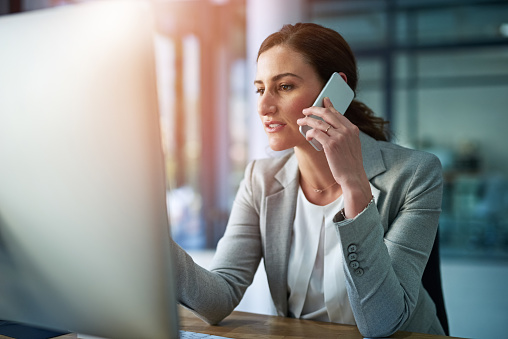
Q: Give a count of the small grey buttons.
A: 4